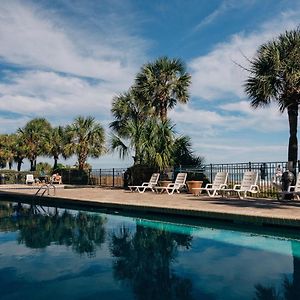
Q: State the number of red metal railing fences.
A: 0